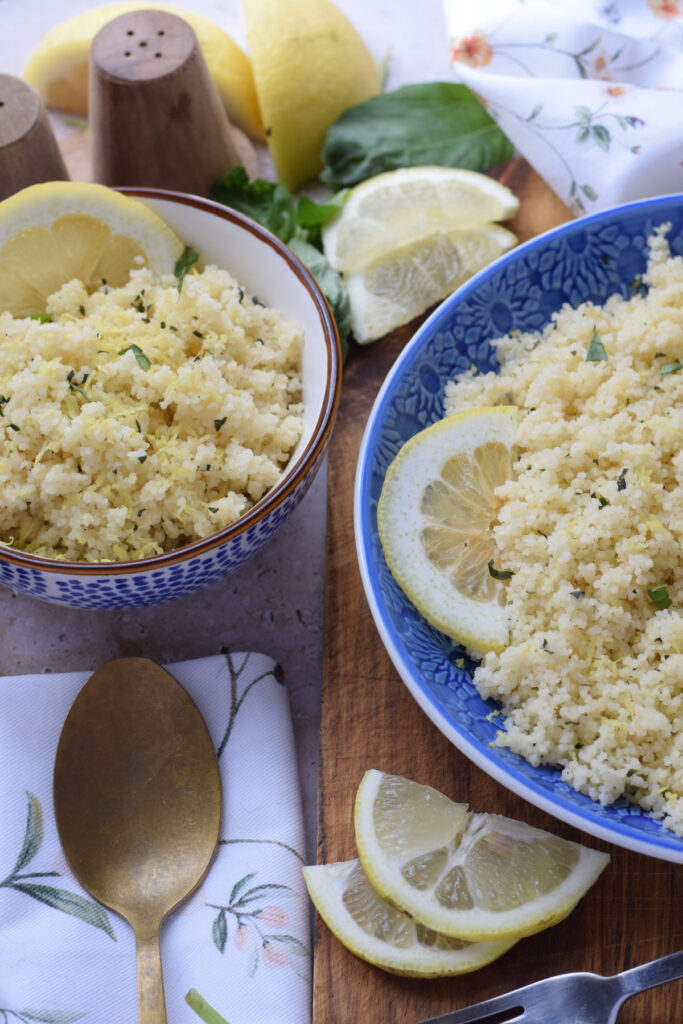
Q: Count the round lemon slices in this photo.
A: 2